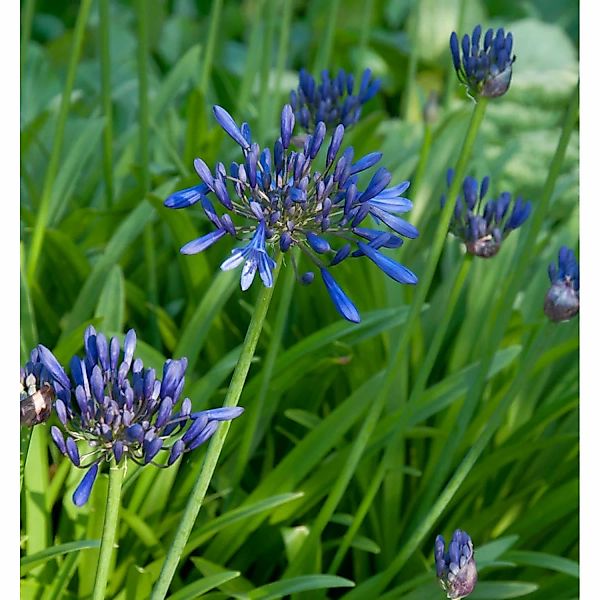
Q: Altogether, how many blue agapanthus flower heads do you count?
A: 8